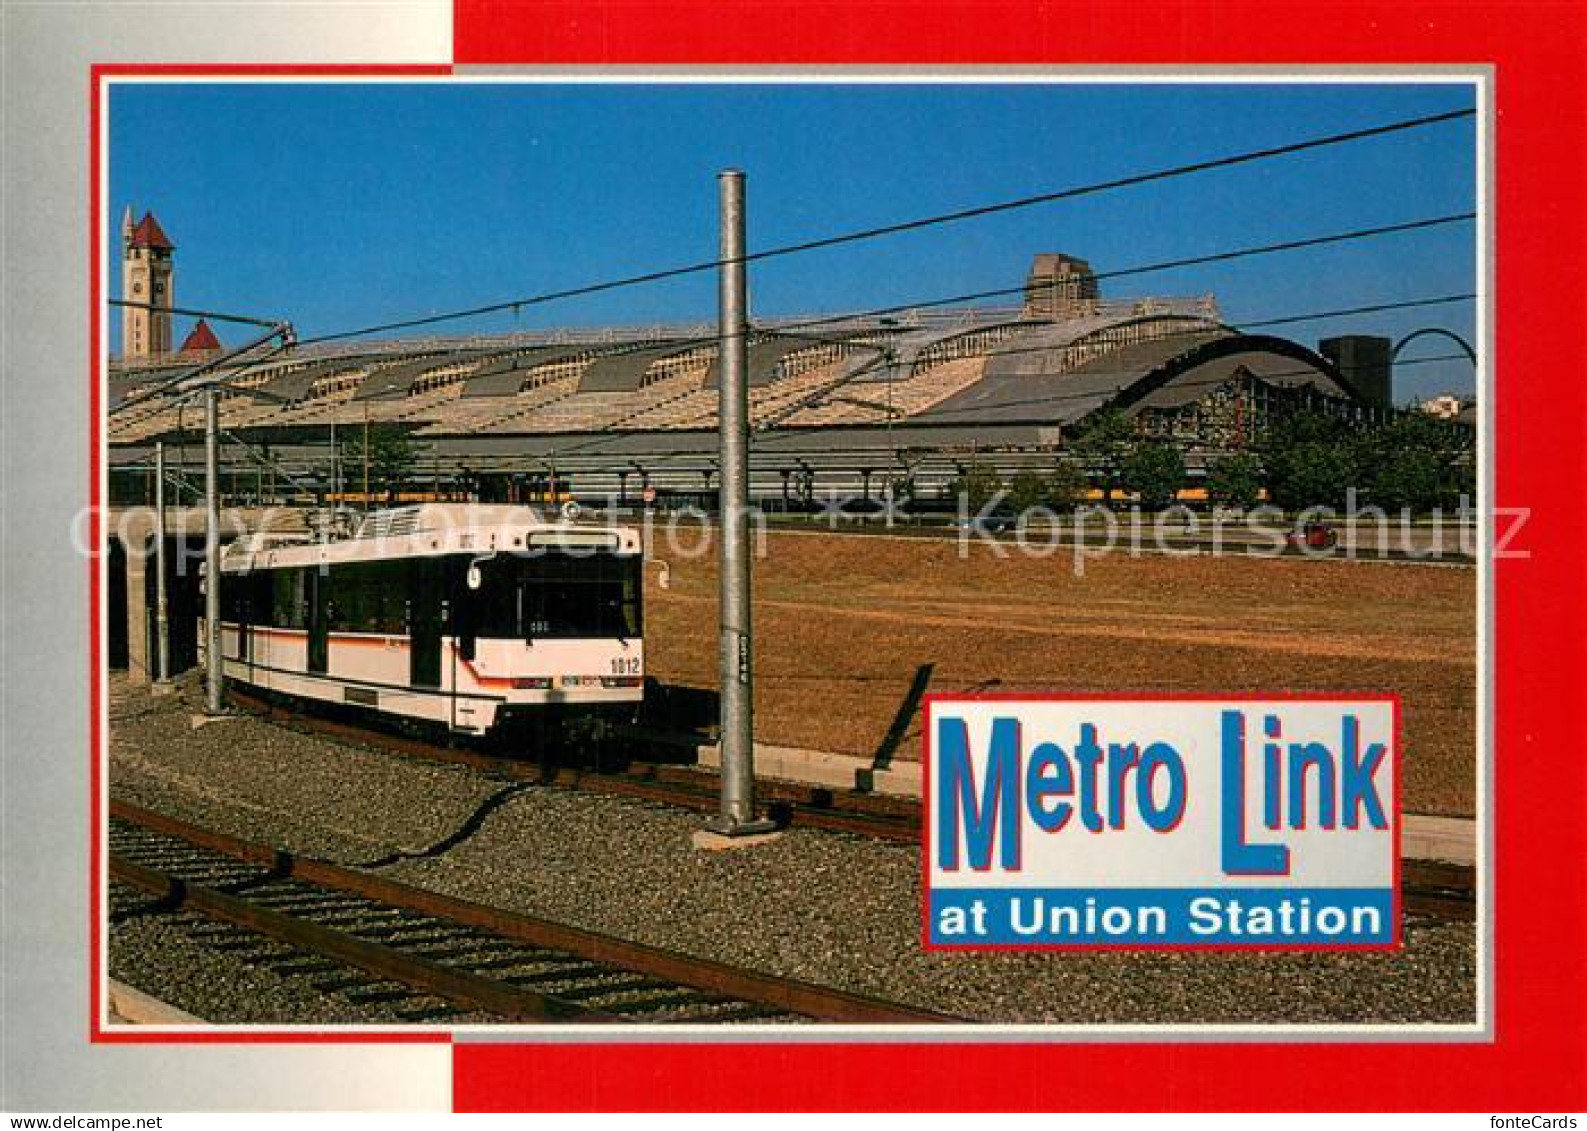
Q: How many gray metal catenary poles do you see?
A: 3